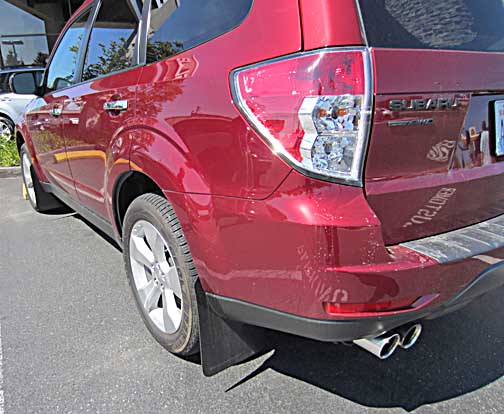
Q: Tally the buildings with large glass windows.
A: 1